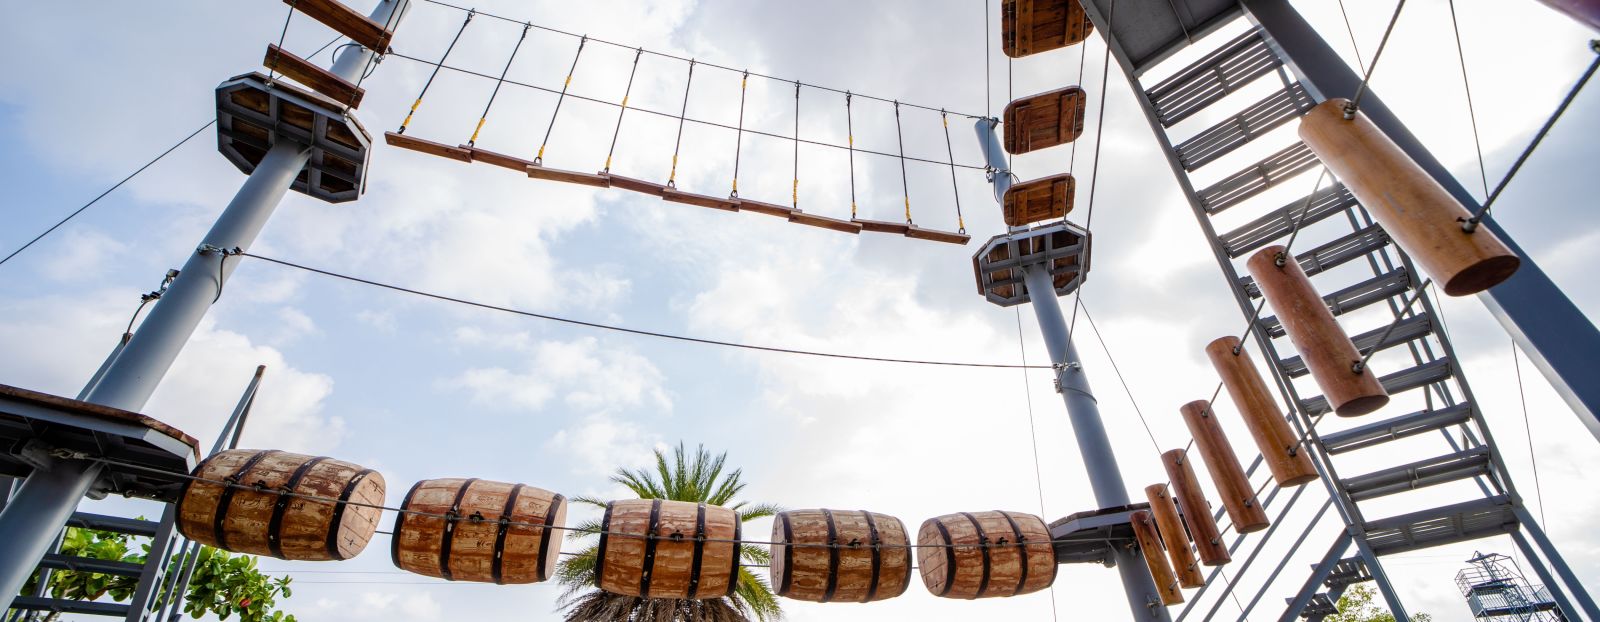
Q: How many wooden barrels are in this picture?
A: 5